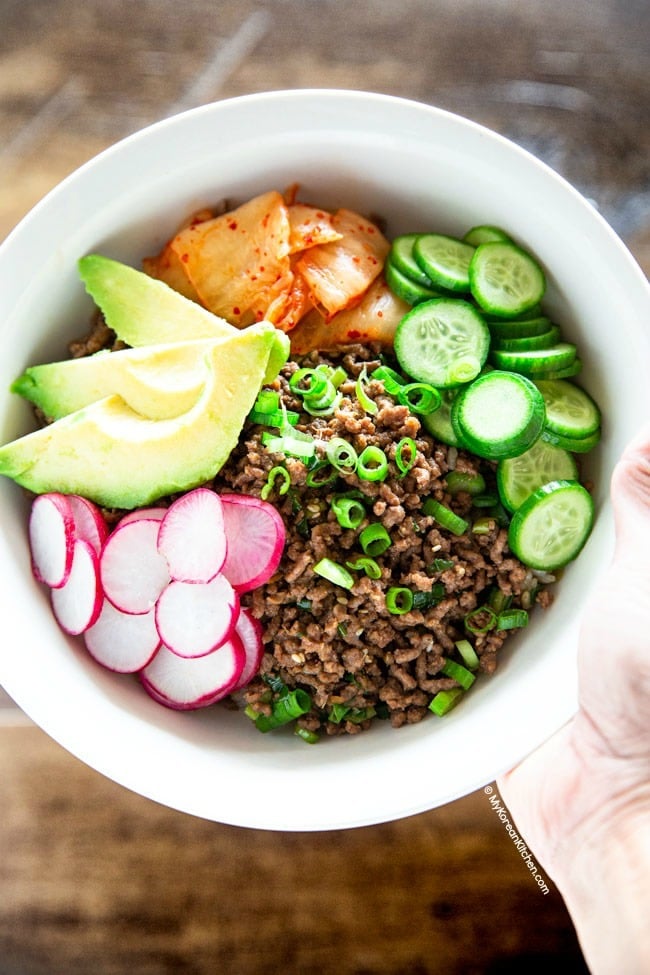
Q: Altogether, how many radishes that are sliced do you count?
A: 11